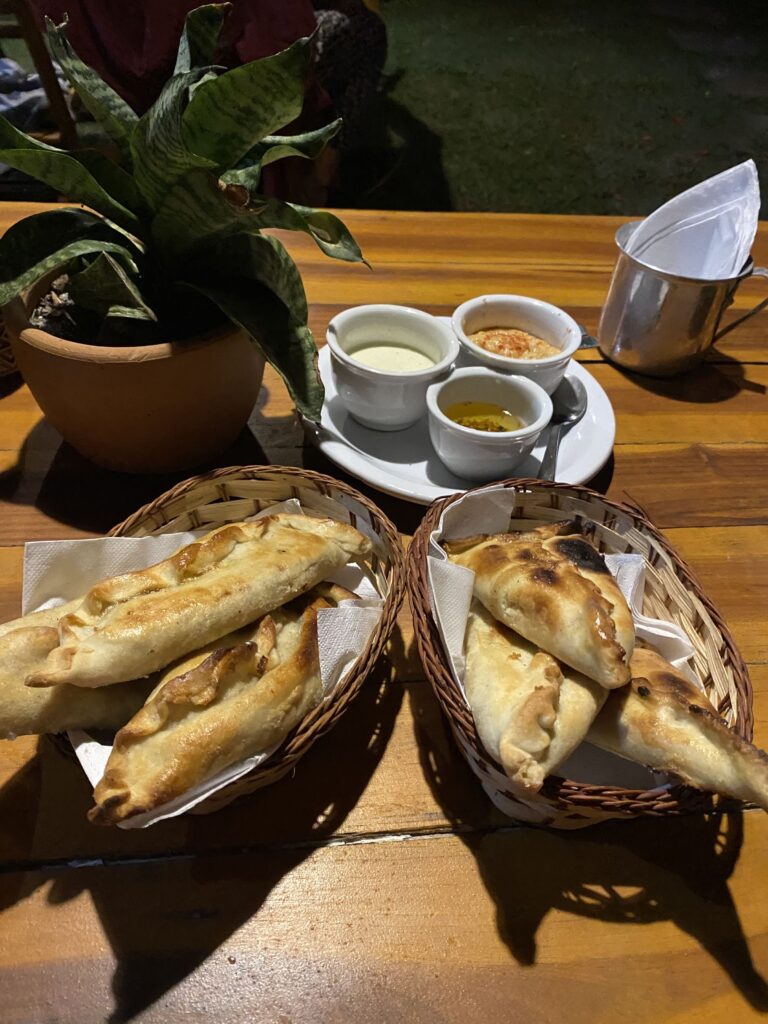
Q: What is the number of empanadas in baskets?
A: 6